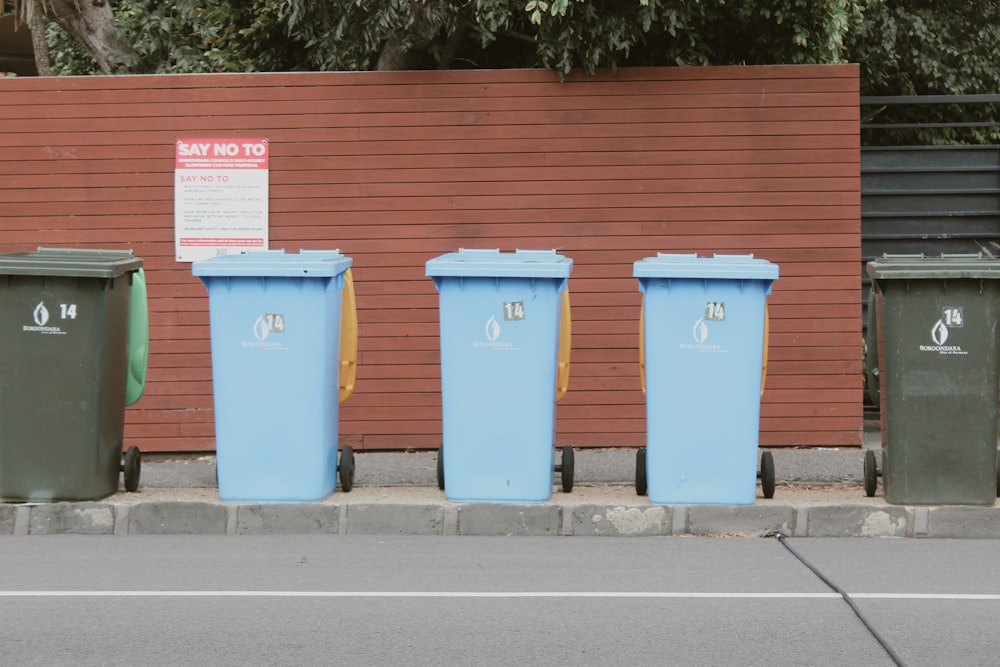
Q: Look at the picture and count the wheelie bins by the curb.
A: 5